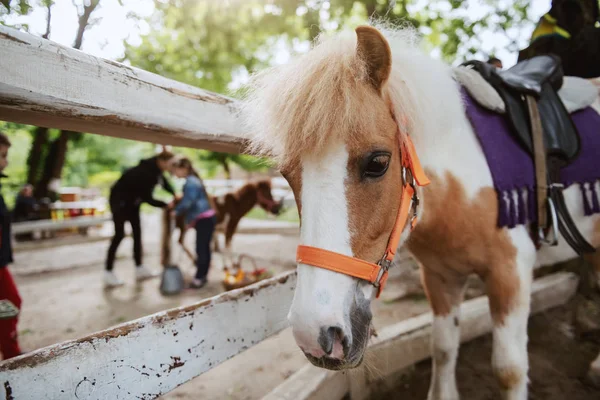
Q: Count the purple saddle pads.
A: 1